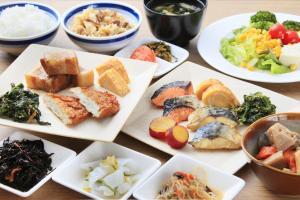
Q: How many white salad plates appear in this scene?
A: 1